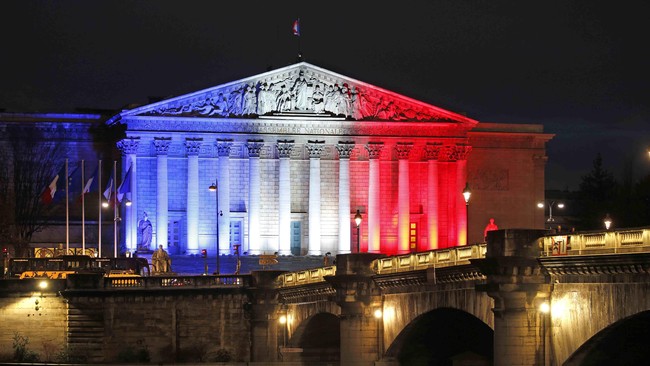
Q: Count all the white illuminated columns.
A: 4